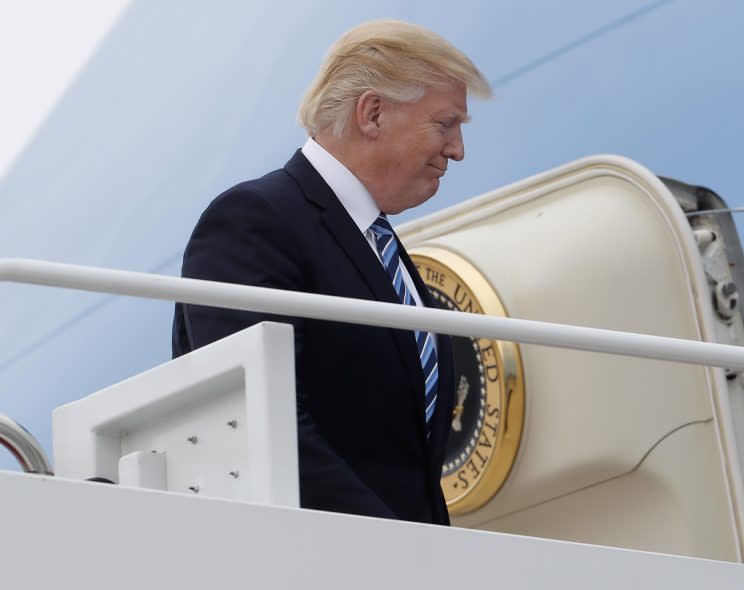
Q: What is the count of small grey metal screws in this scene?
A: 4